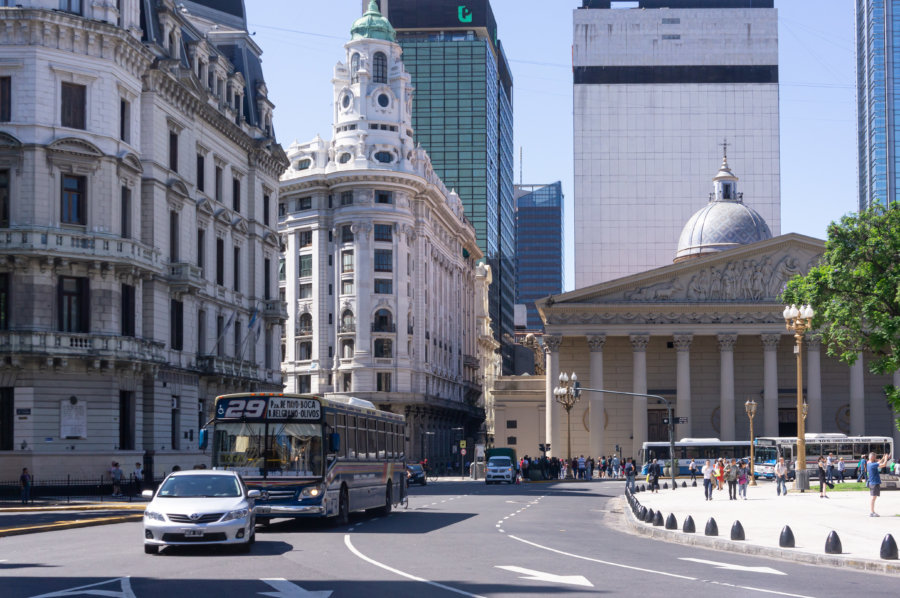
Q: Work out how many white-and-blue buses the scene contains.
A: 2